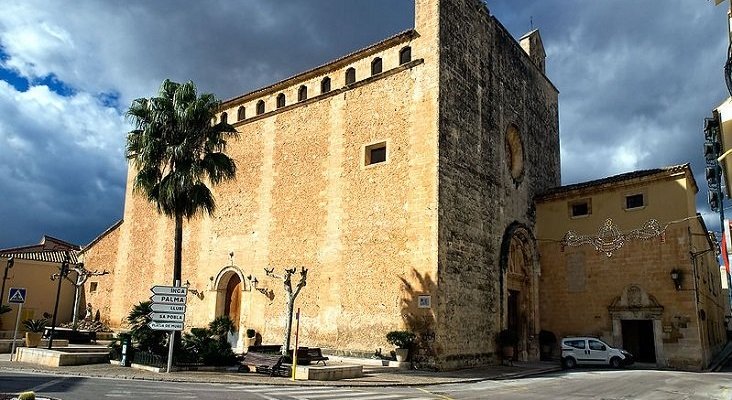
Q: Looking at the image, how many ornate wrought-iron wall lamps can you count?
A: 3